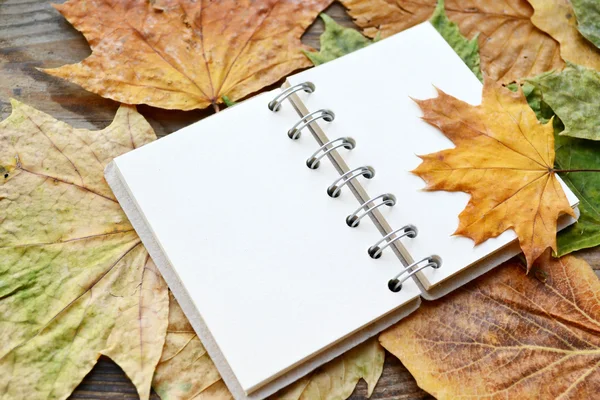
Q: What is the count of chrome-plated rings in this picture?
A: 7